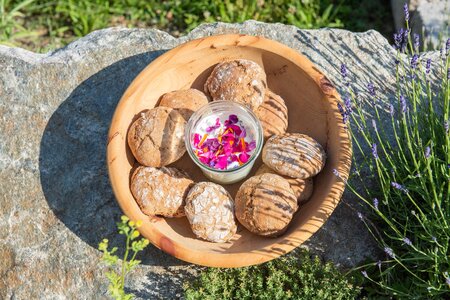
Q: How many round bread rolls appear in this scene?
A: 9